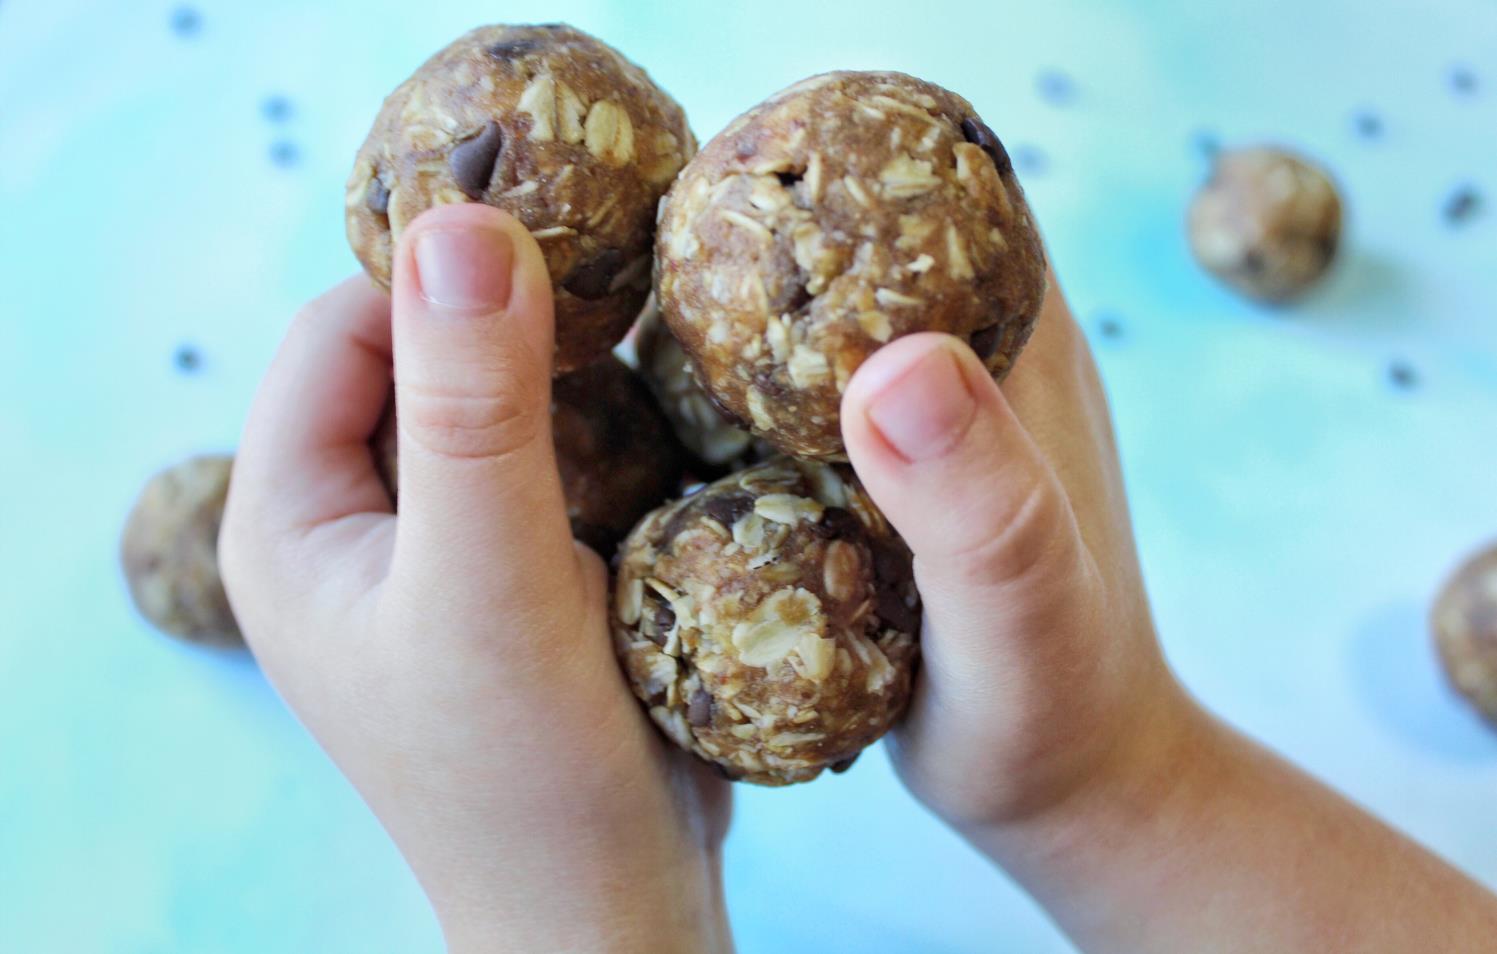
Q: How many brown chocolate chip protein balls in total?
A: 8